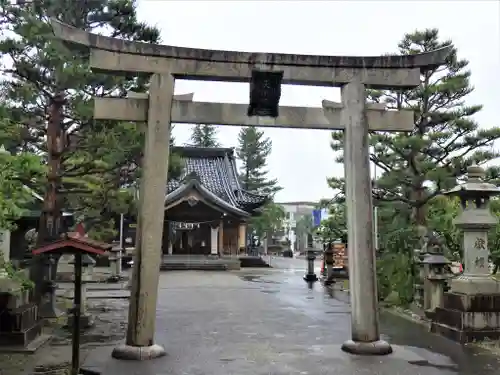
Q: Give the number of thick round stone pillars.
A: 2